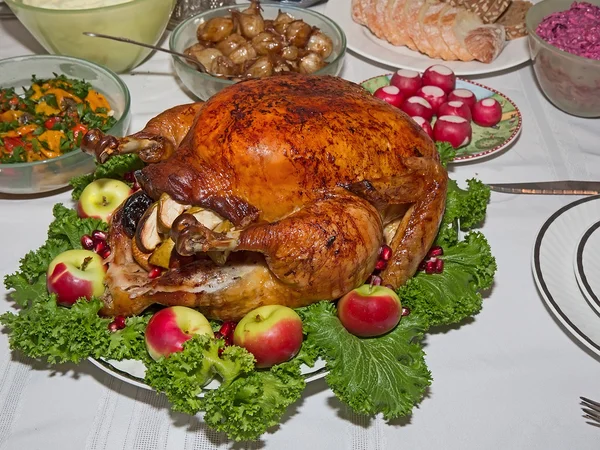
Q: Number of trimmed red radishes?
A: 10